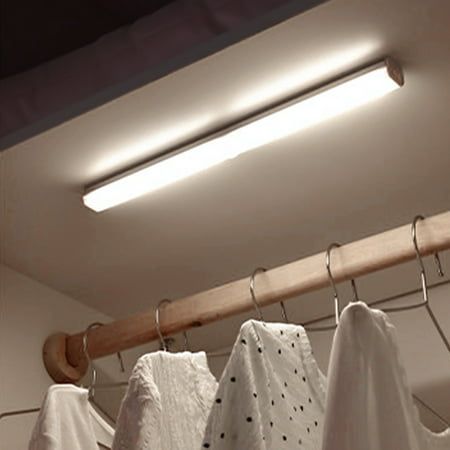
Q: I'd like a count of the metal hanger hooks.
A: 5